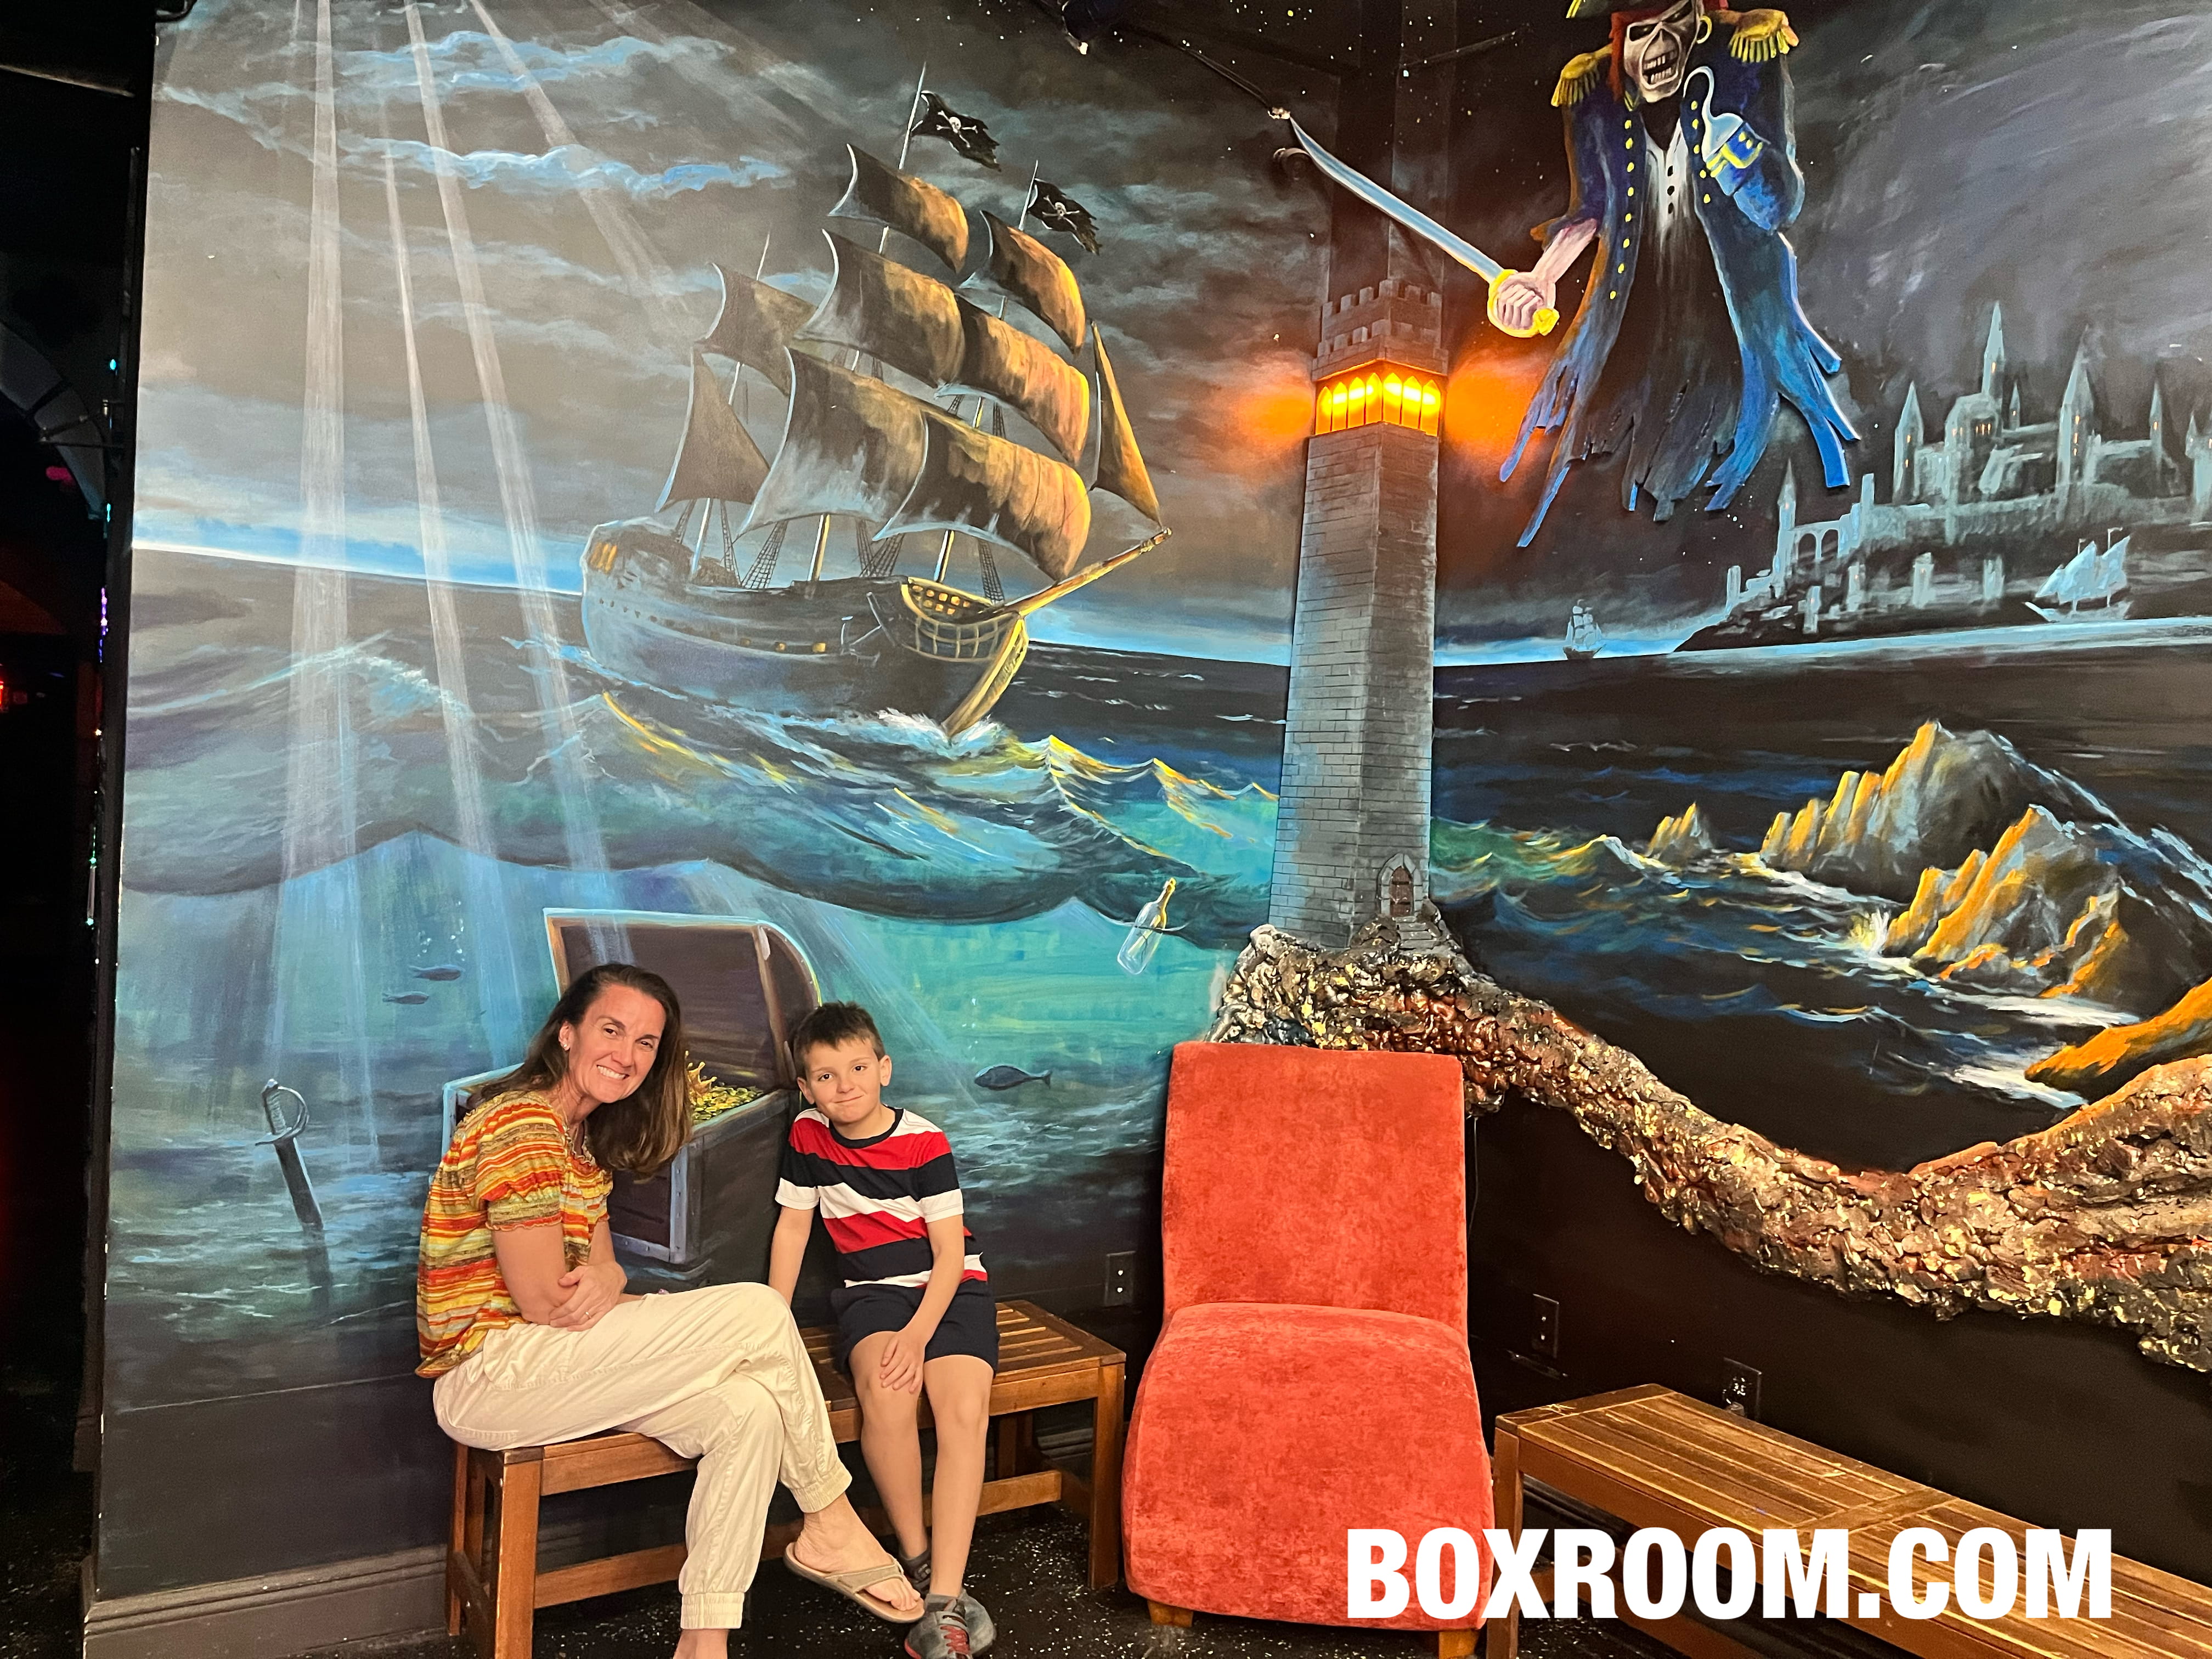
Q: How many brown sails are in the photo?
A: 9